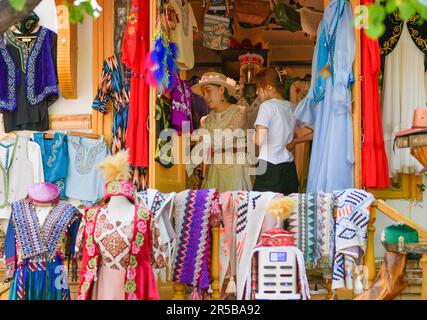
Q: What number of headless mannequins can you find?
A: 2